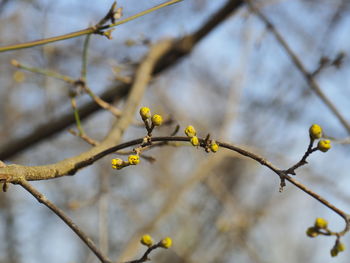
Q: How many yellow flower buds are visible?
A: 15